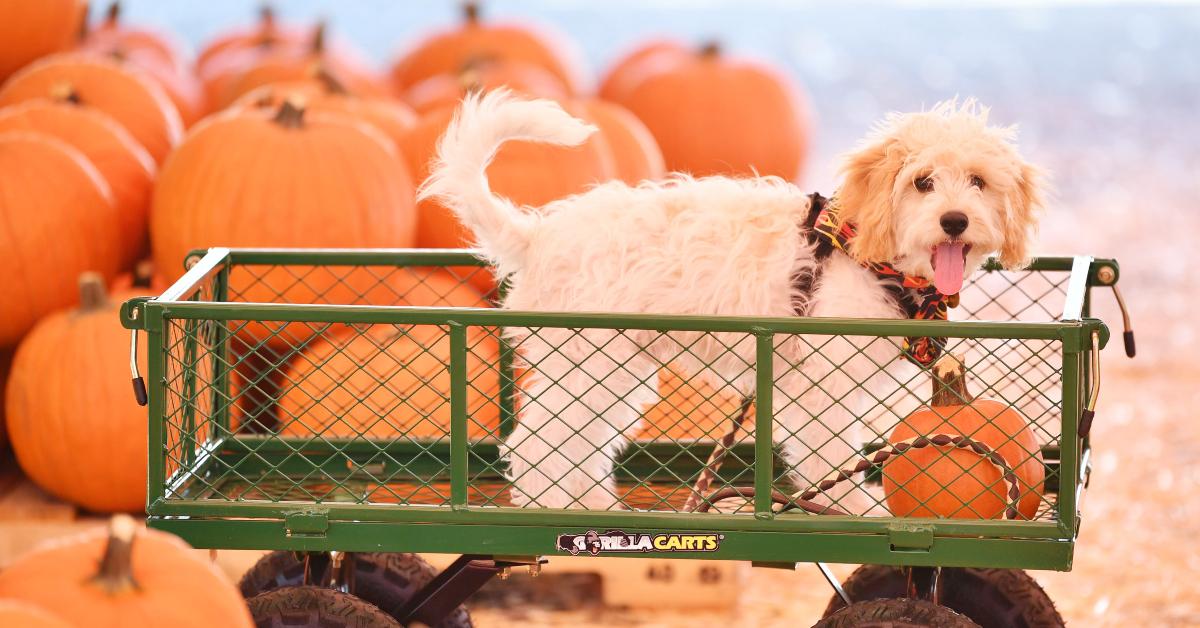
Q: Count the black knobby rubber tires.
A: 4